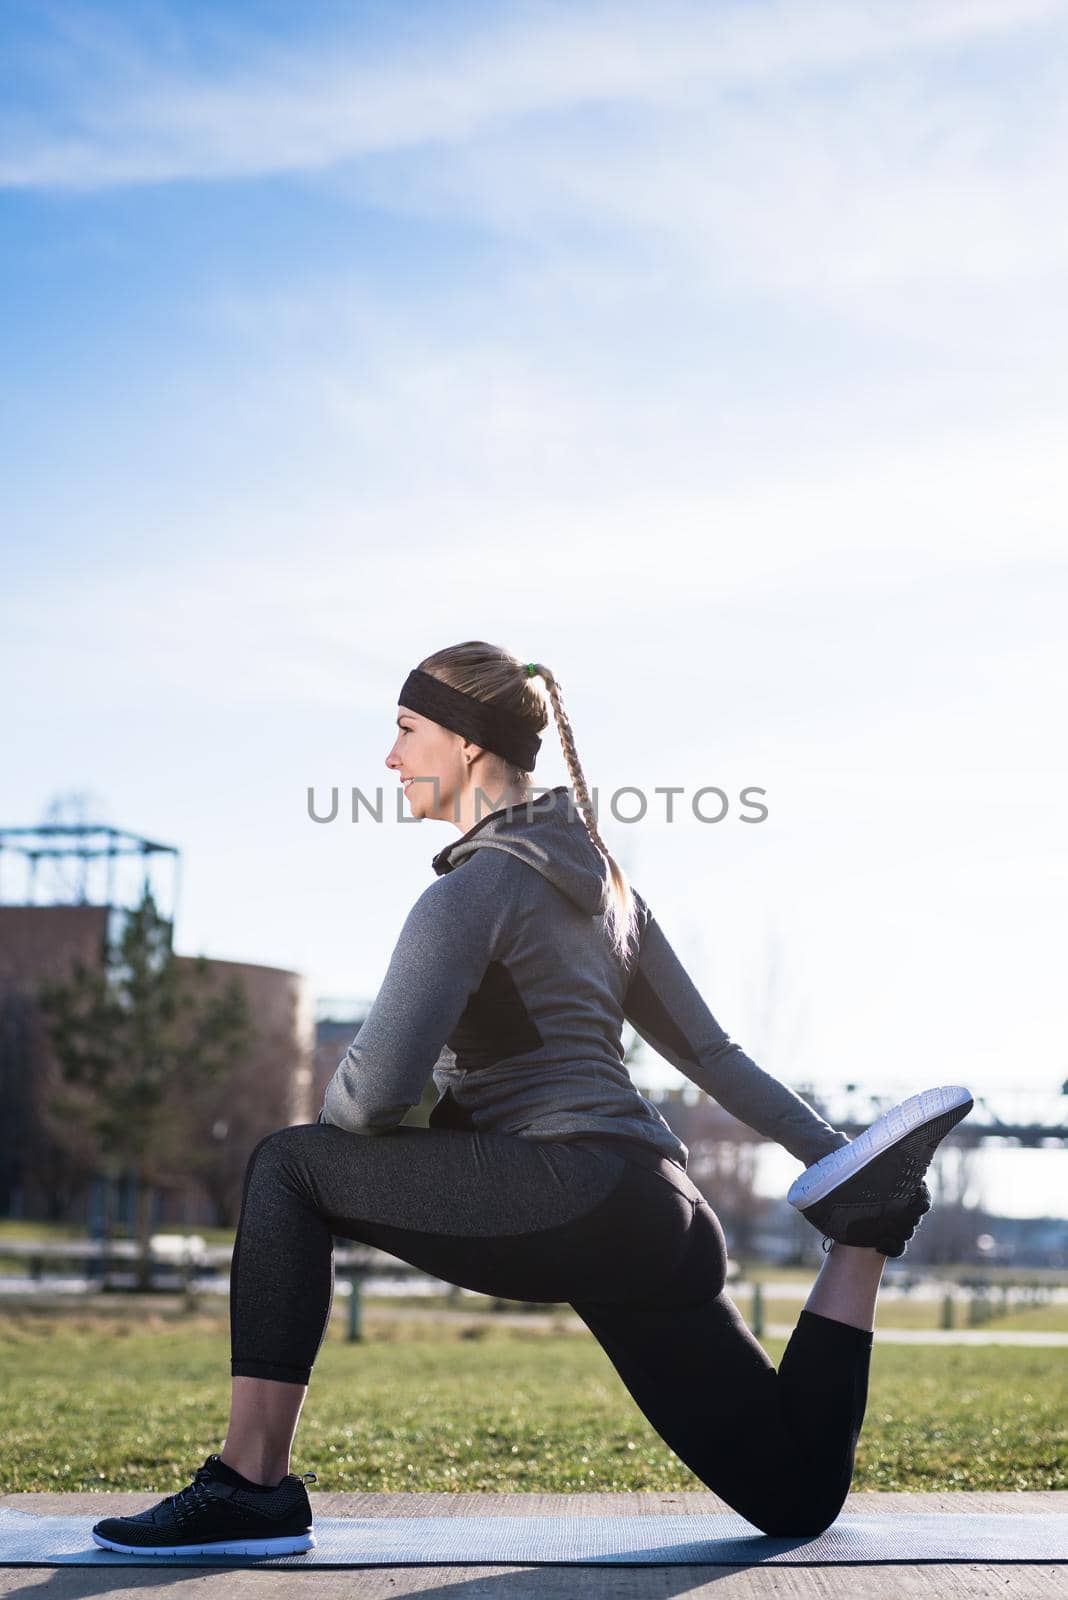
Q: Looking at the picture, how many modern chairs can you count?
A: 0